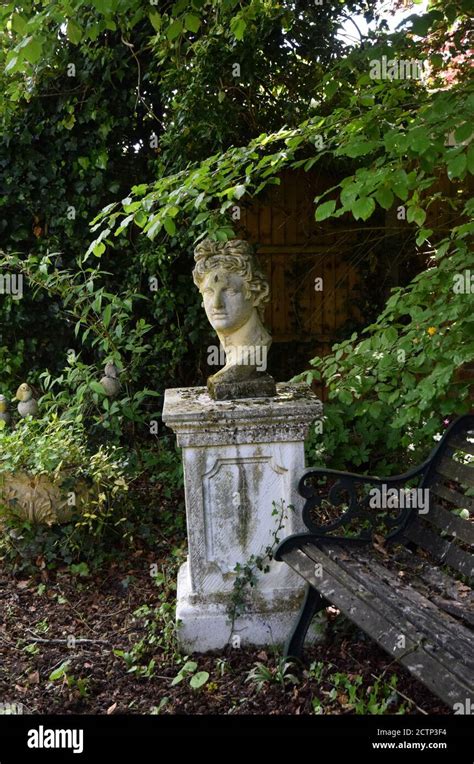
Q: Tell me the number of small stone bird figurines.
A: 3